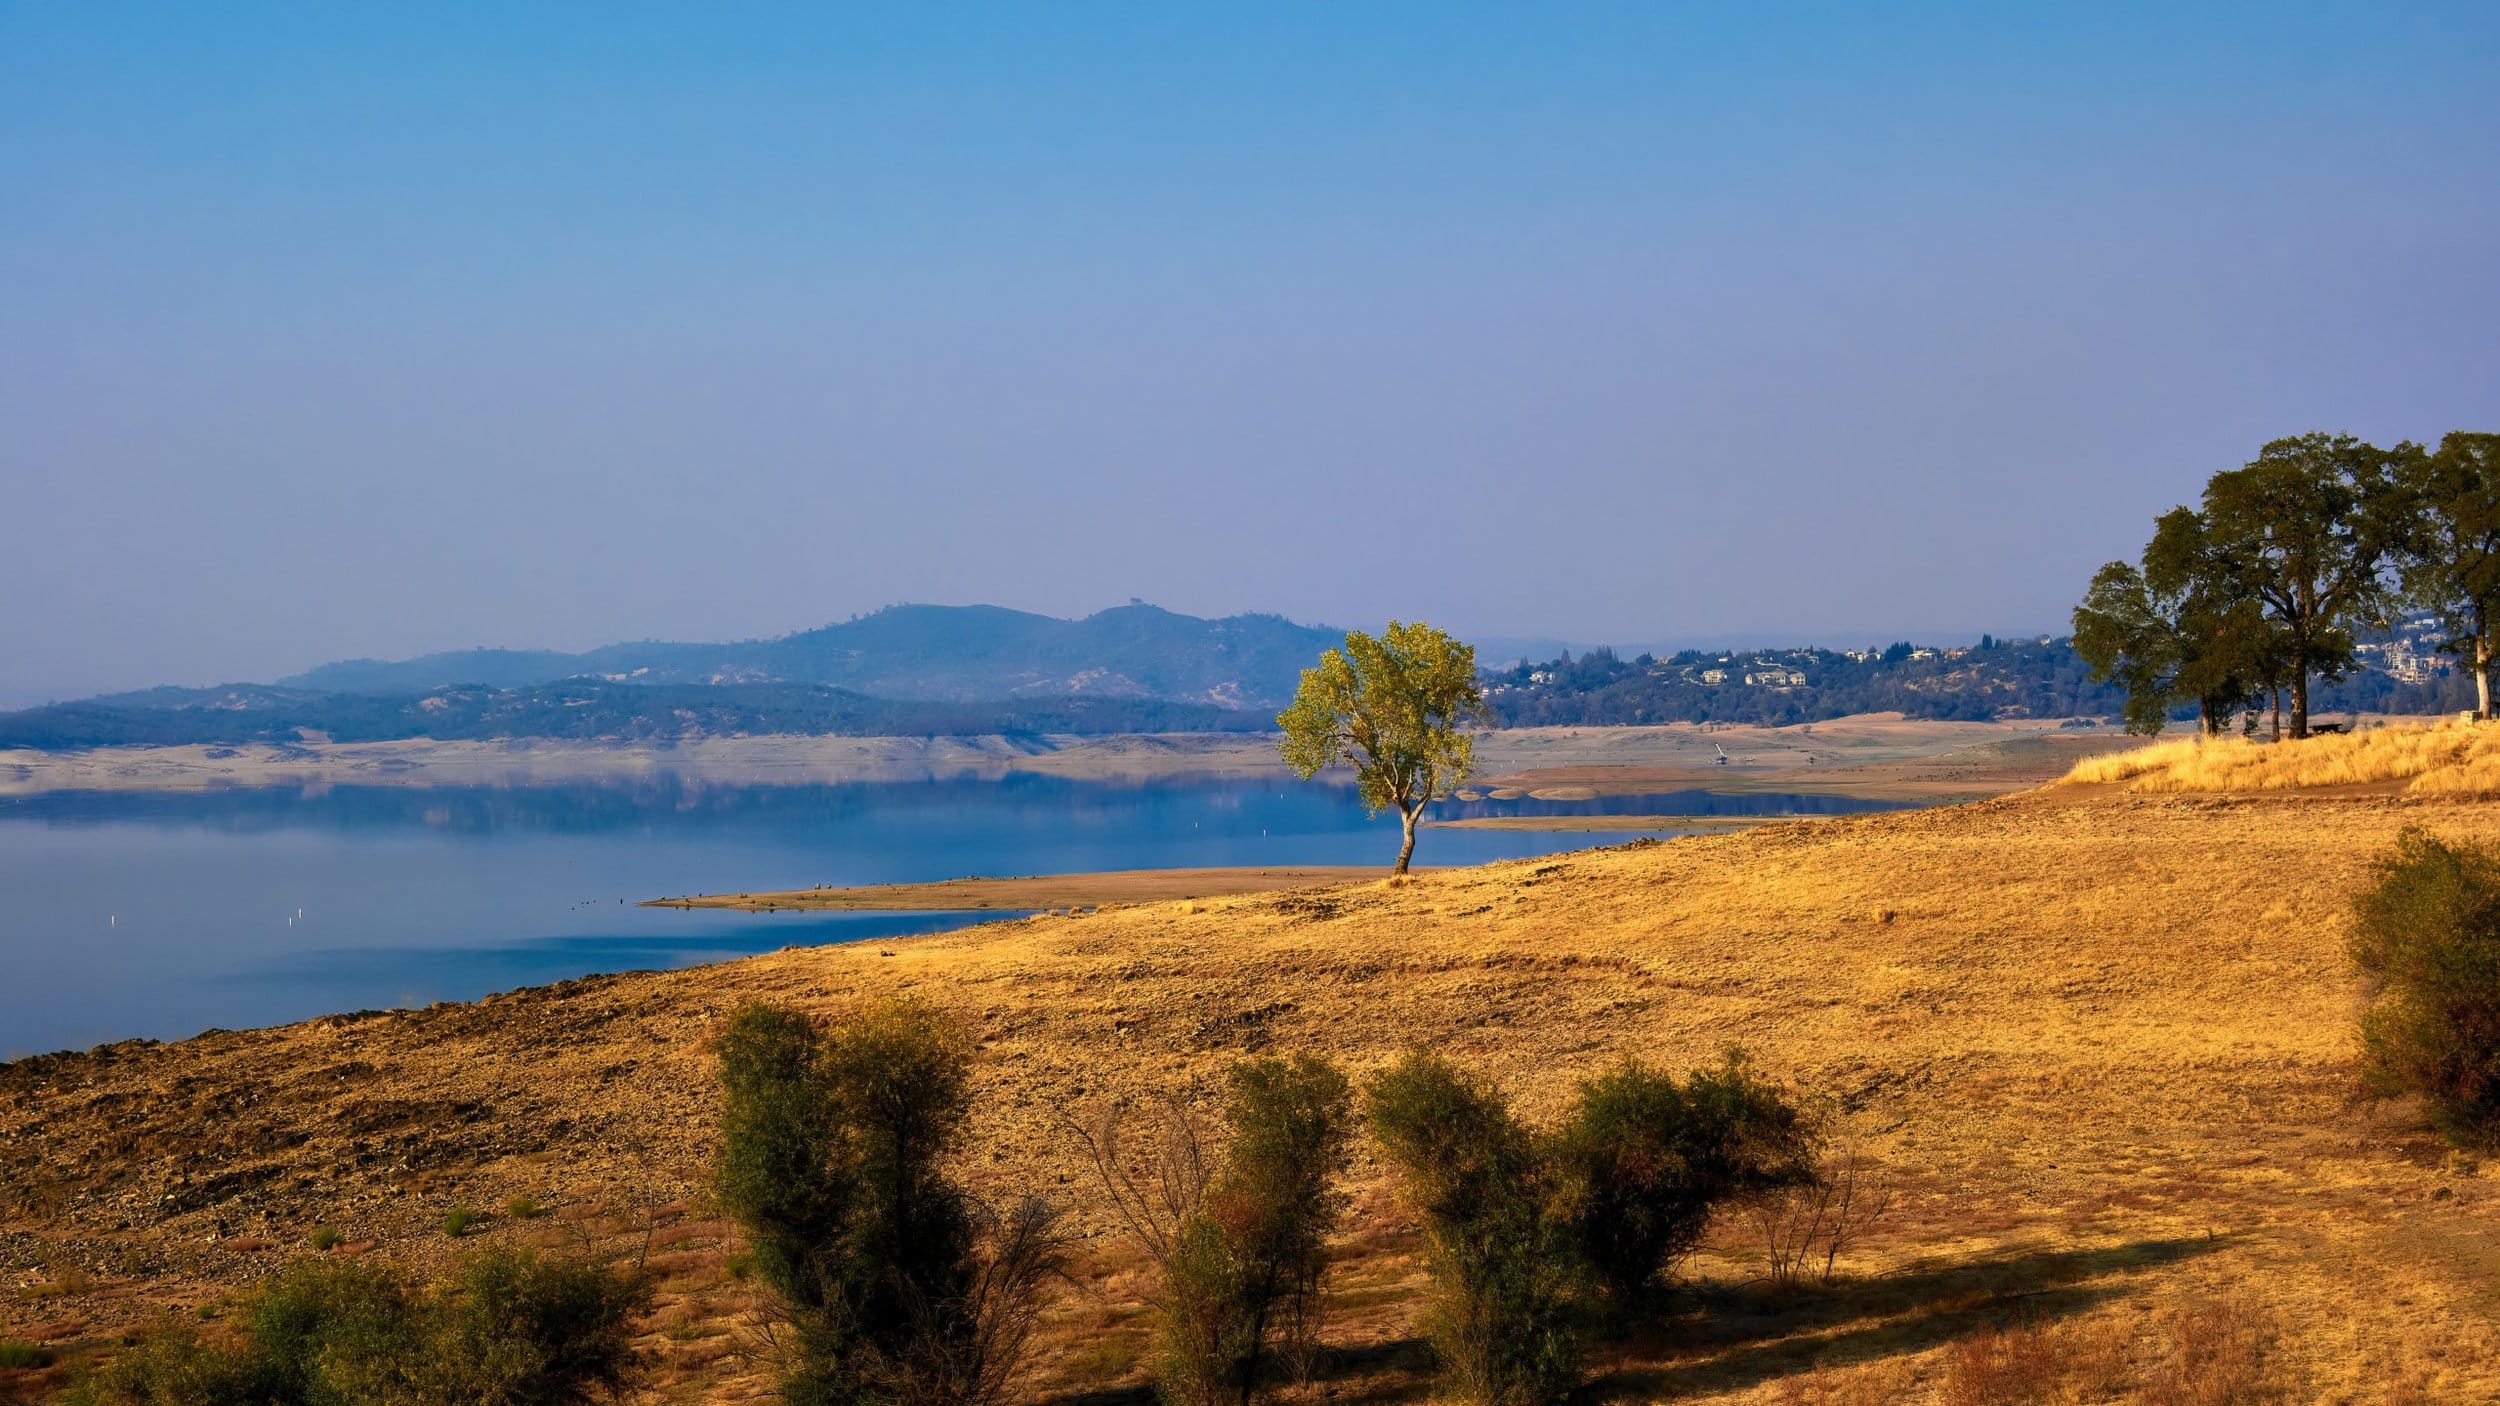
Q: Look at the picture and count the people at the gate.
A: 0